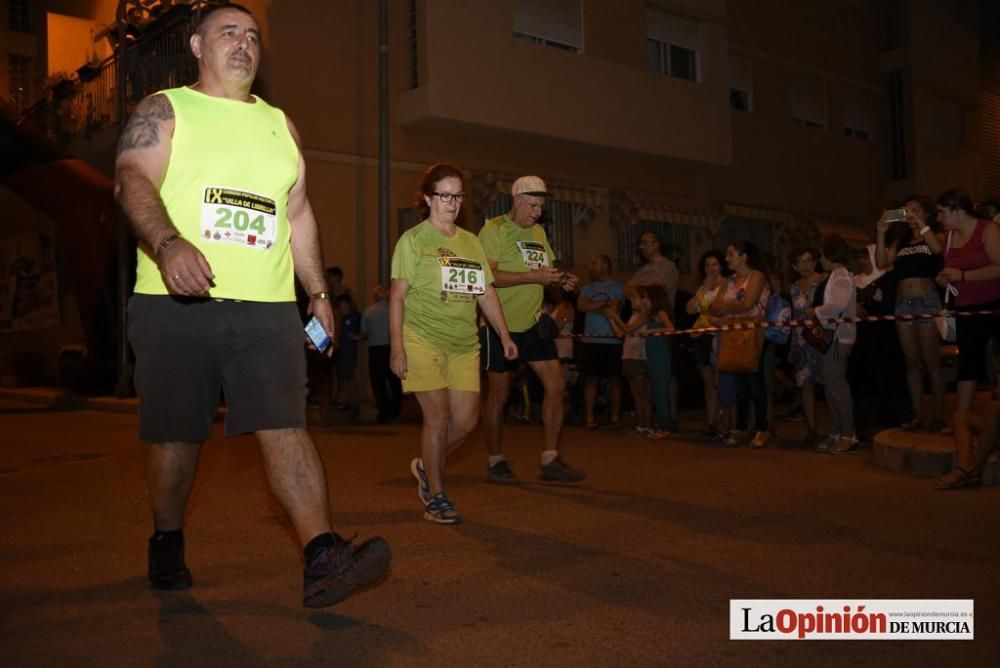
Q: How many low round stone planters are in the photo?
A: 1